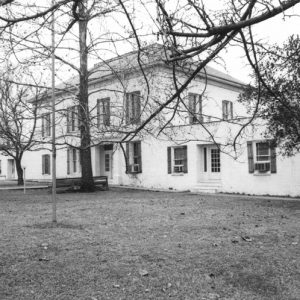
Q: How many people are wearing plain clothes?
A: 0